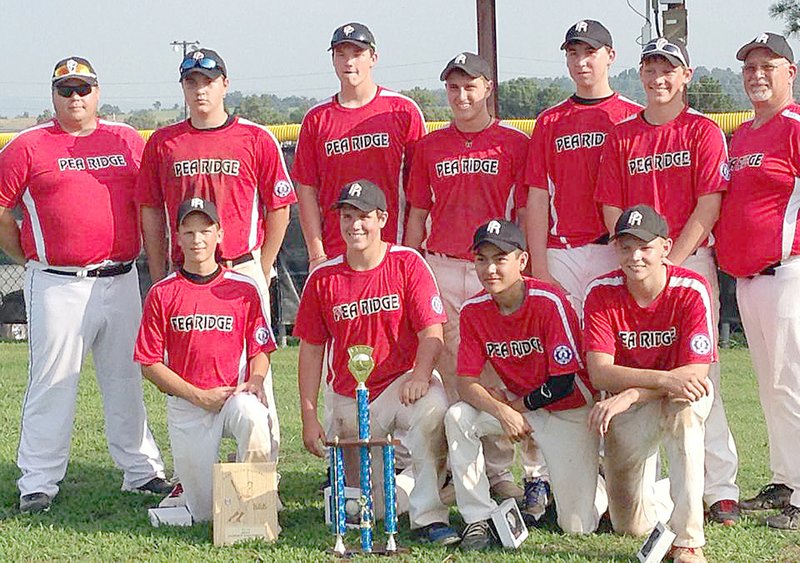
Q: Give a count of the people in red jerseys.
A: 11